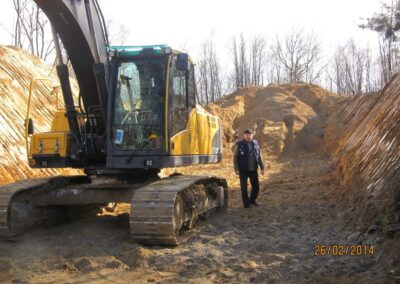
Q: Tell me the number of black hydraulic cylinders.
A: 2